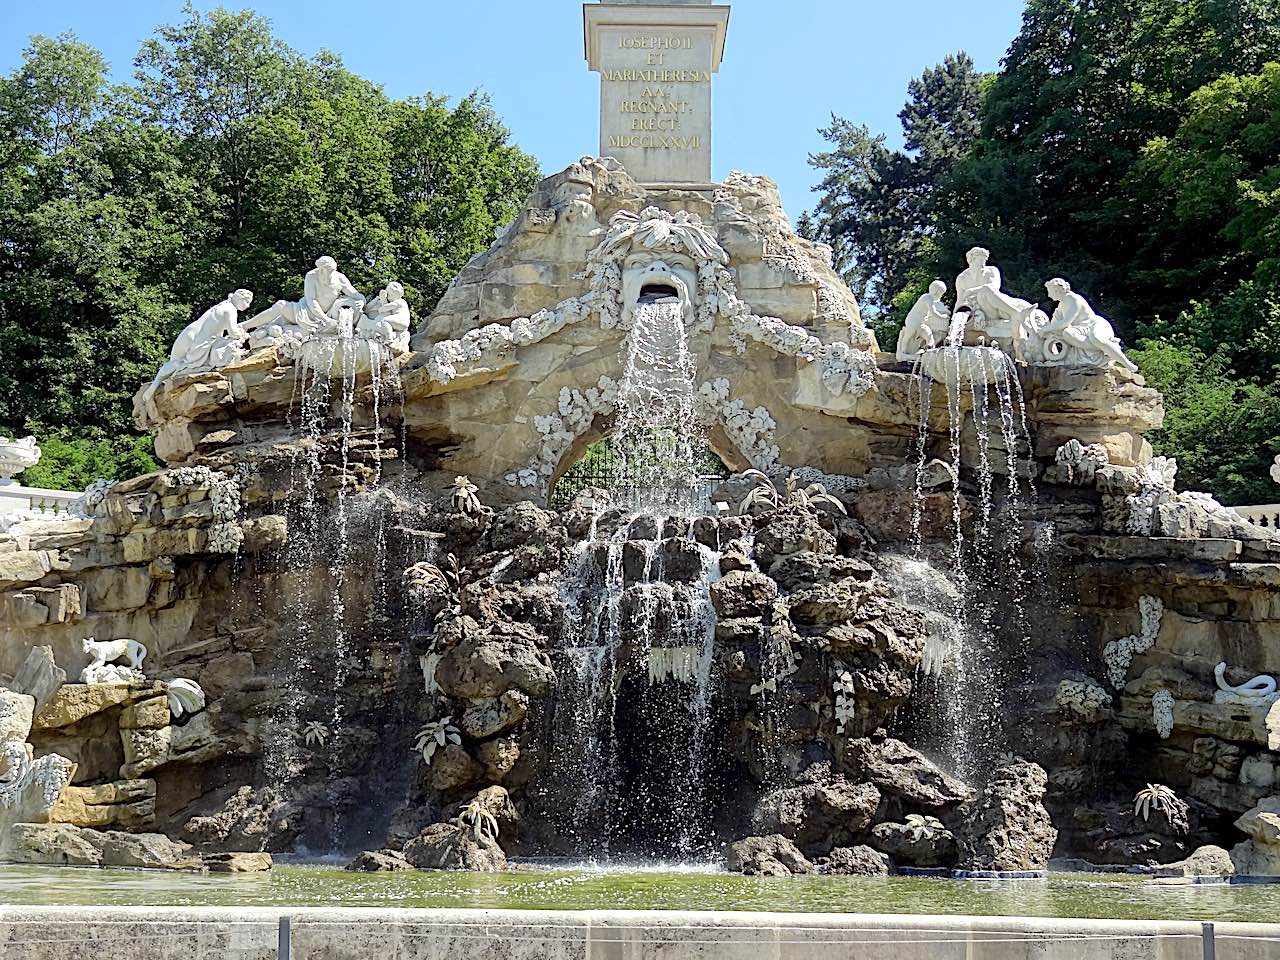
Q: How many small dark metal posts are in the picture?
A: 2